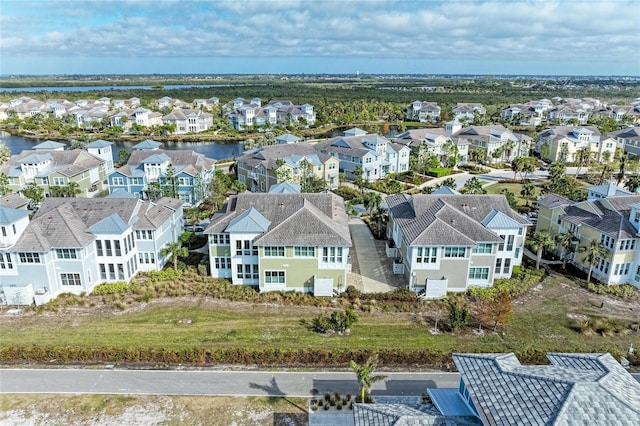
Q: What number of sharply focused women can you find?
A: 0